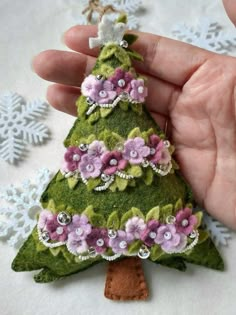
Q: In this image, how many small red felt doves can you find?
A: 0